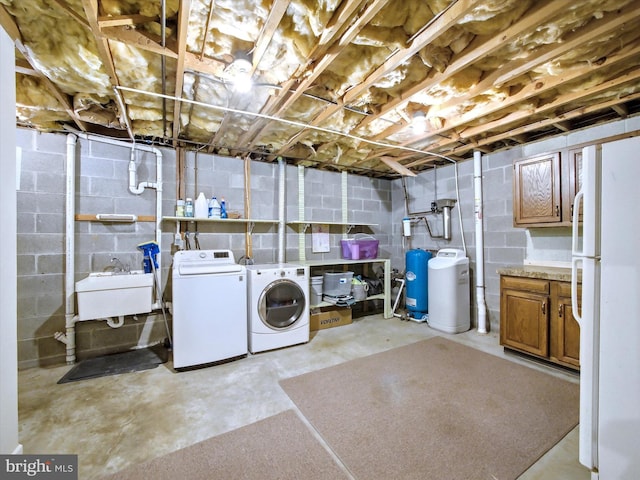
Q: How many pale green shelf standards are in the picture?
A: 2